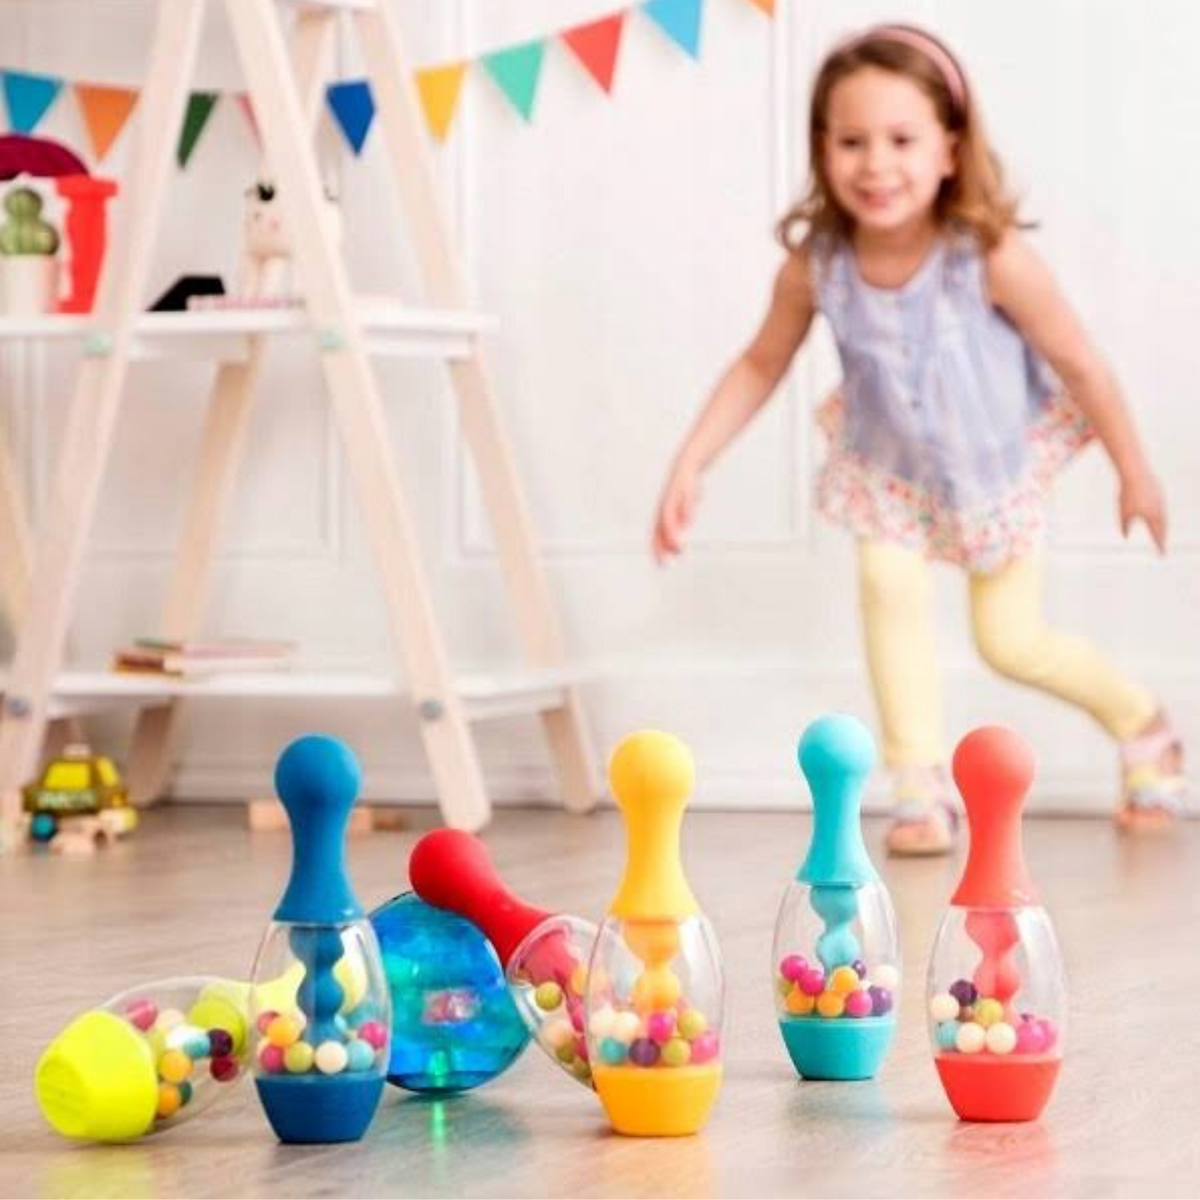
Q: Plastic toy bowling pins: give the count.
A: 6